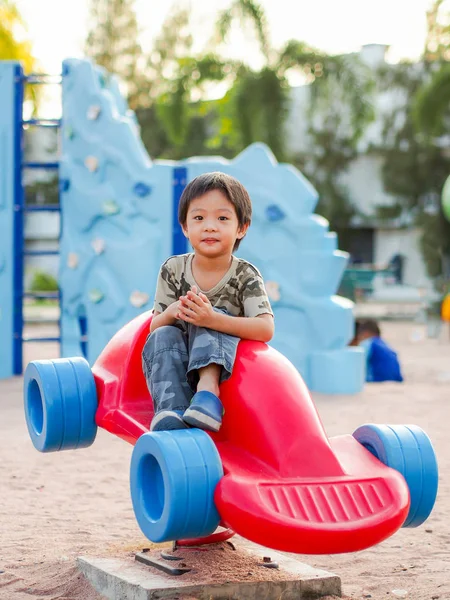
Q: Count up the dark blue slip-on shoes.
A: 2